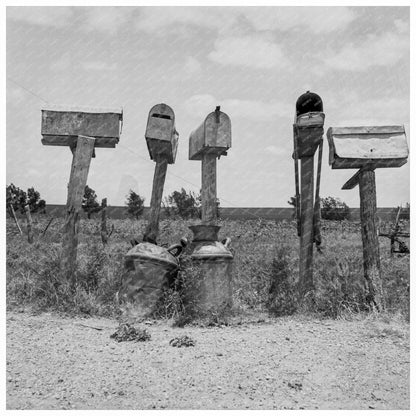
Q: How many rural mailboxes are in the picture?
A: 5